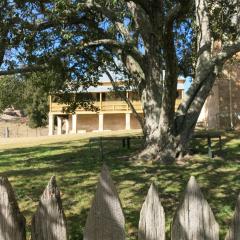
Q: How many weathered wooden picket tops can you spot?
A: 6